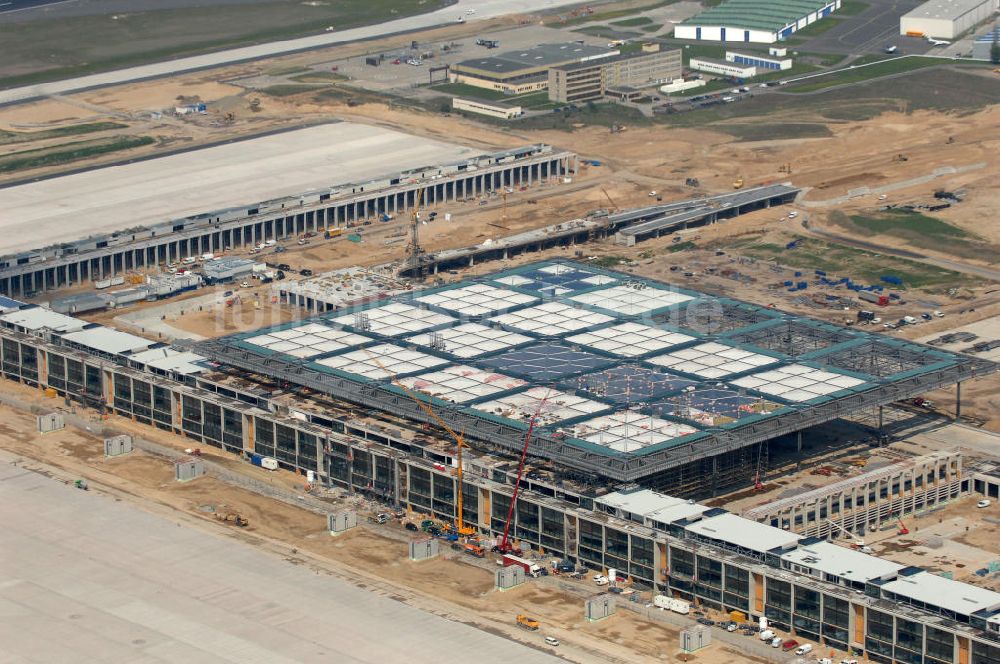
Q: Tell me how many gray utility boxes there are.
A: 8